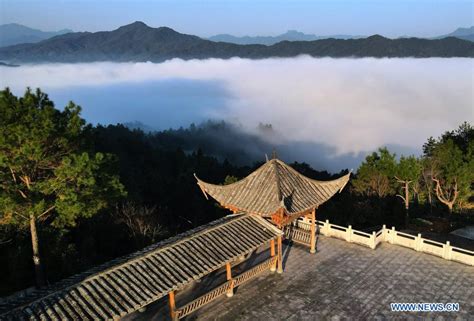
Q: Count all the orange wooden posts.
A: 5